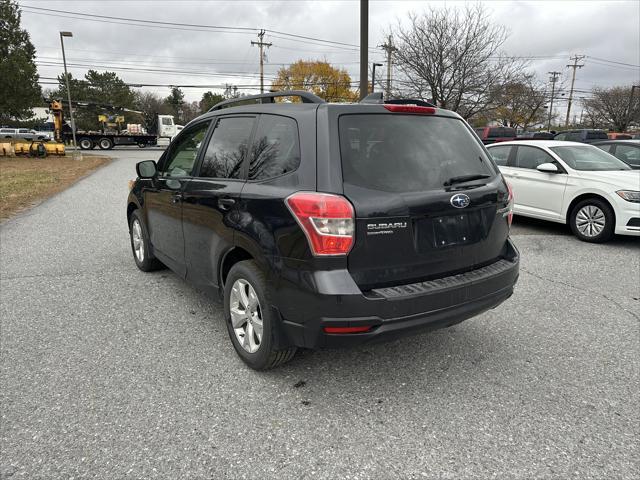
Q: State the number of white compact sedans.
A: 1